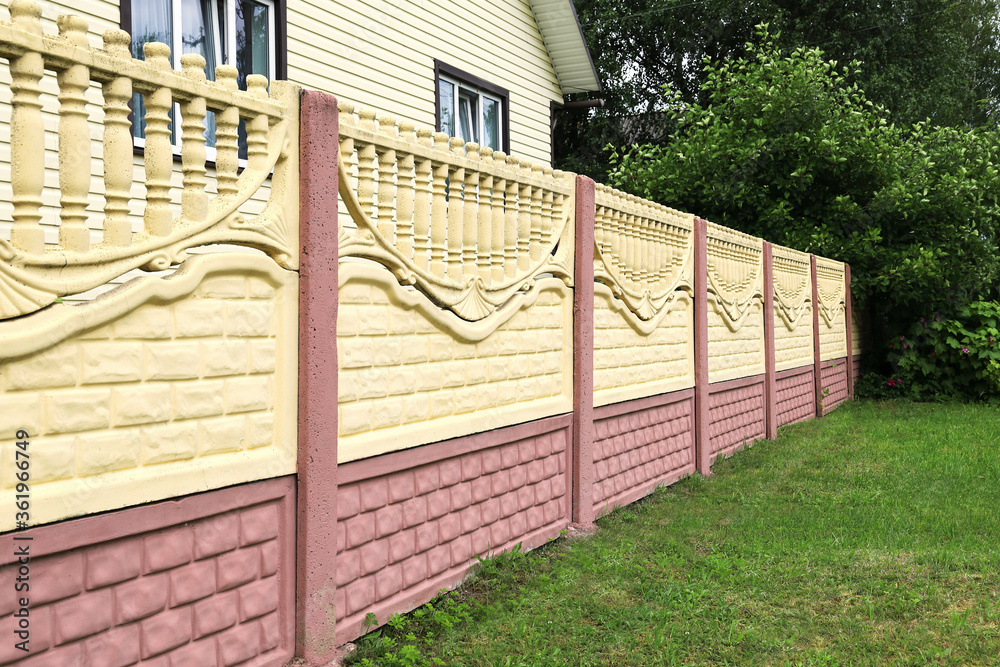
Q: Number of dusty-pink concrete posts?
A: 6